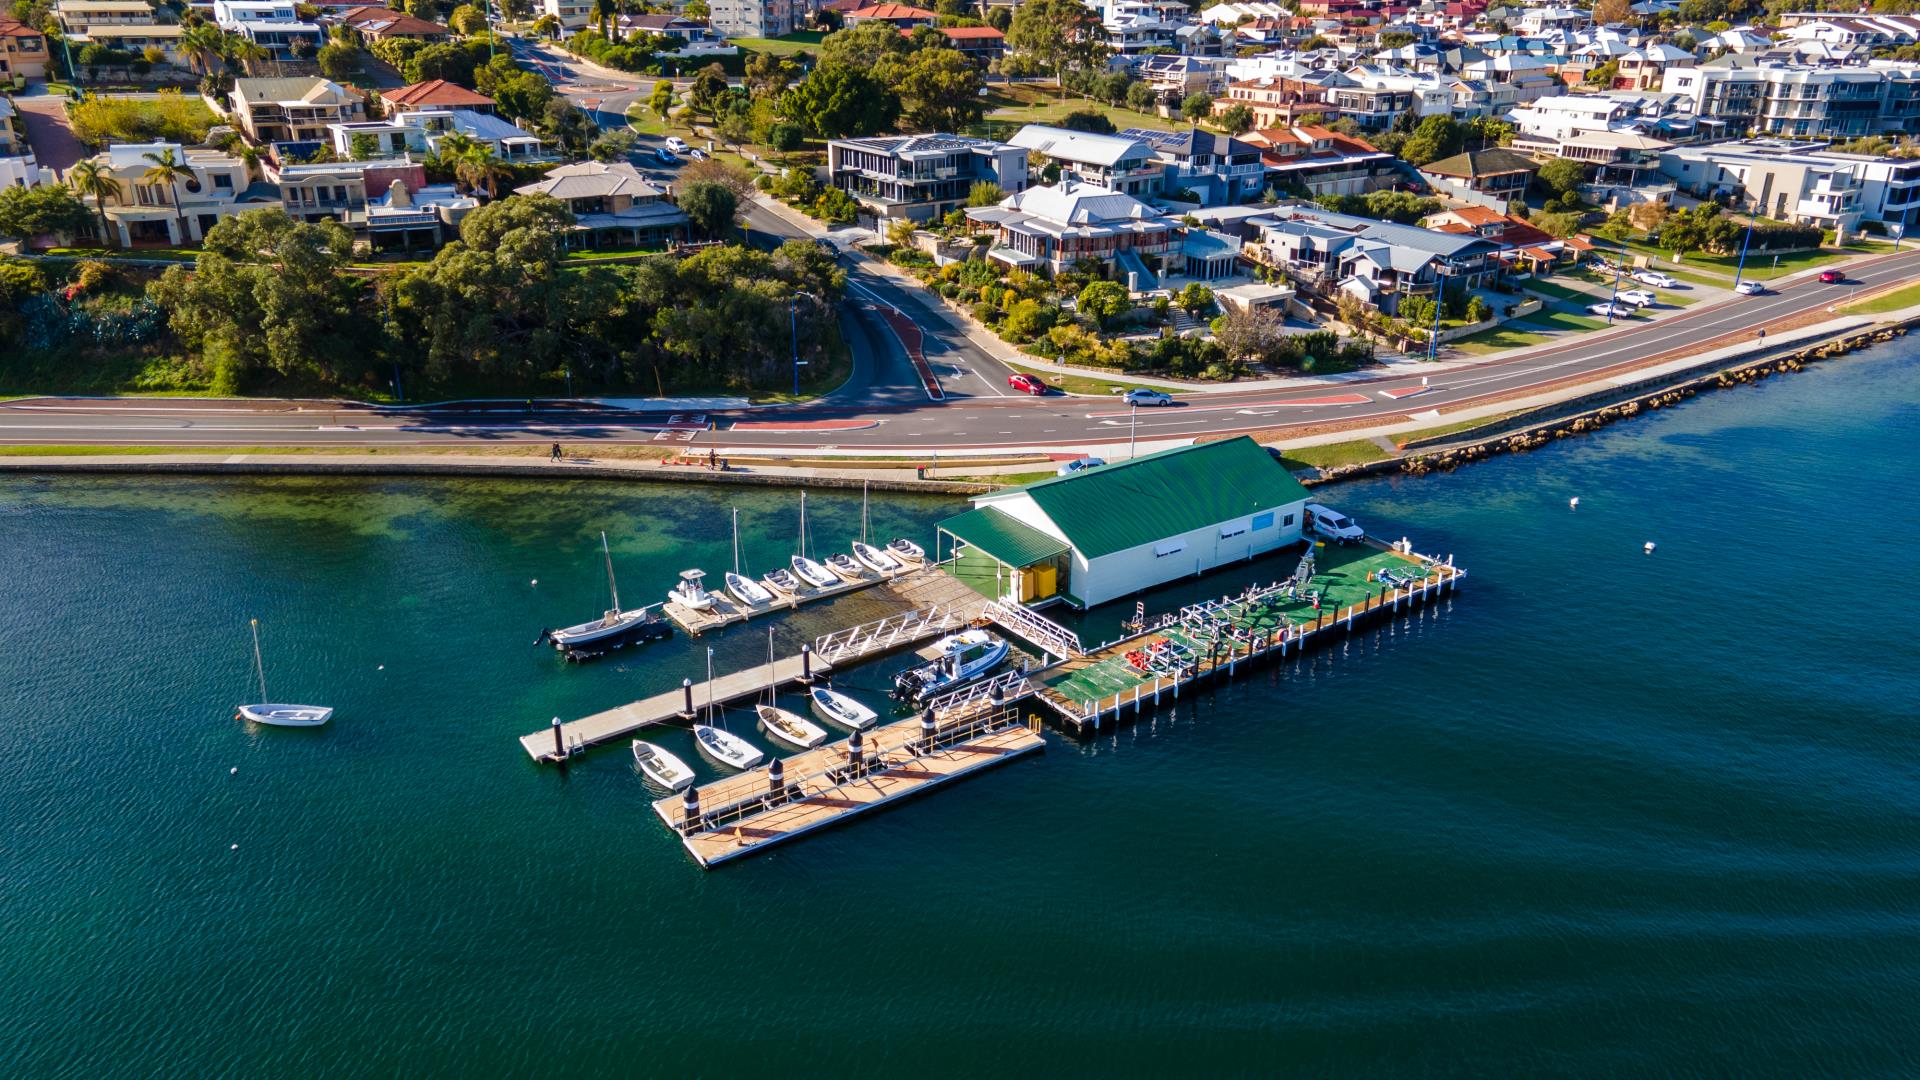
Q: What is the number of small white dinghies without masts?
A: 5